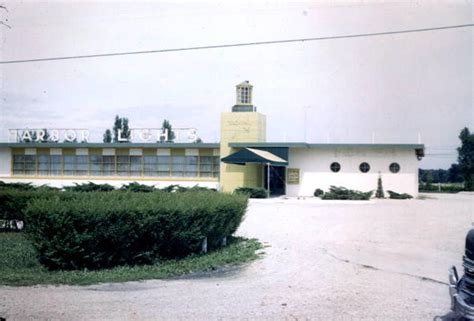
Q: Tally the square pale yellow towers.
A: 1